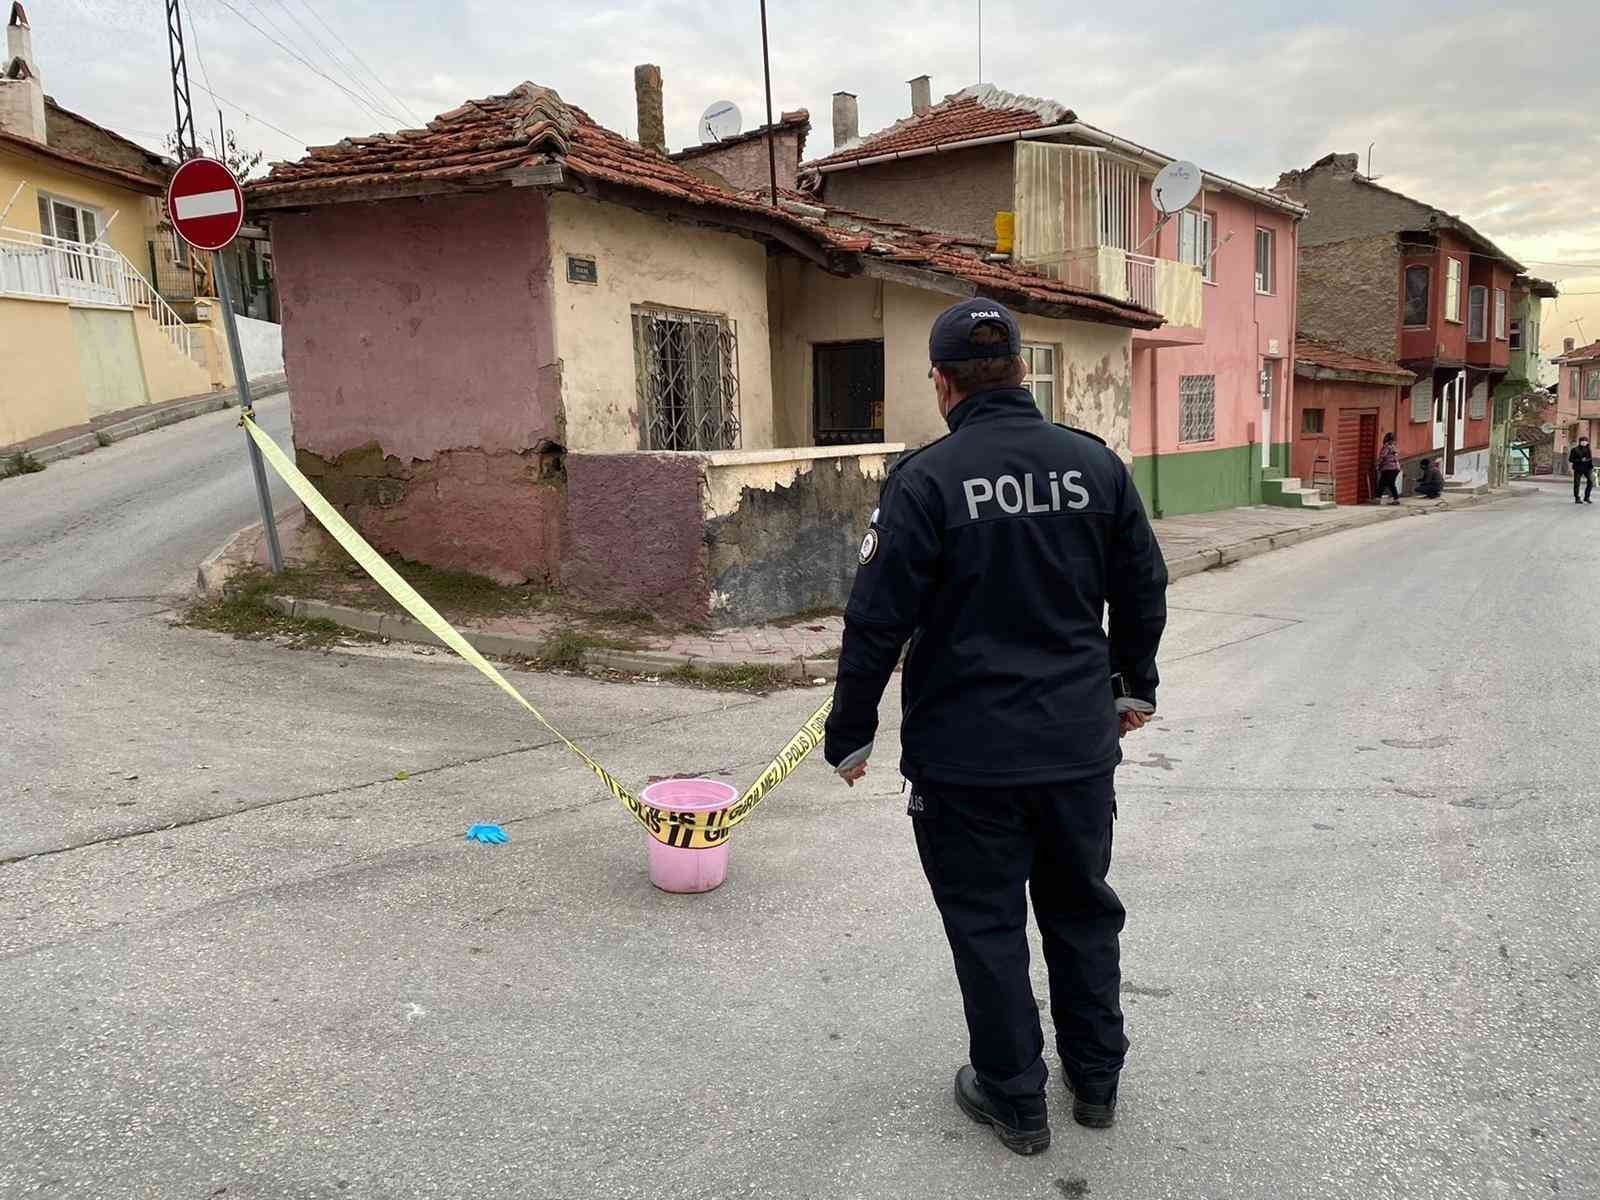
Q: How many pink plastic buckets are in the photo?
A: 1